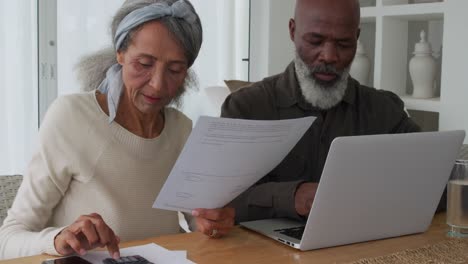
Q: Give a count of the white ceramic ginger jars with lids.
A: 2